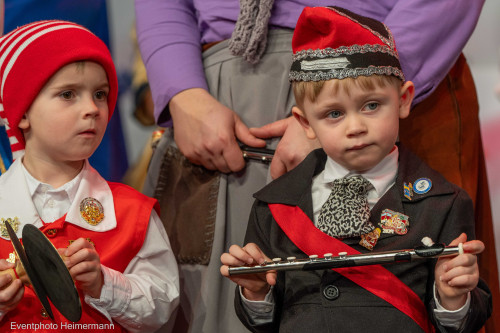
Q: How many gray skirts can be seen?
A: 1